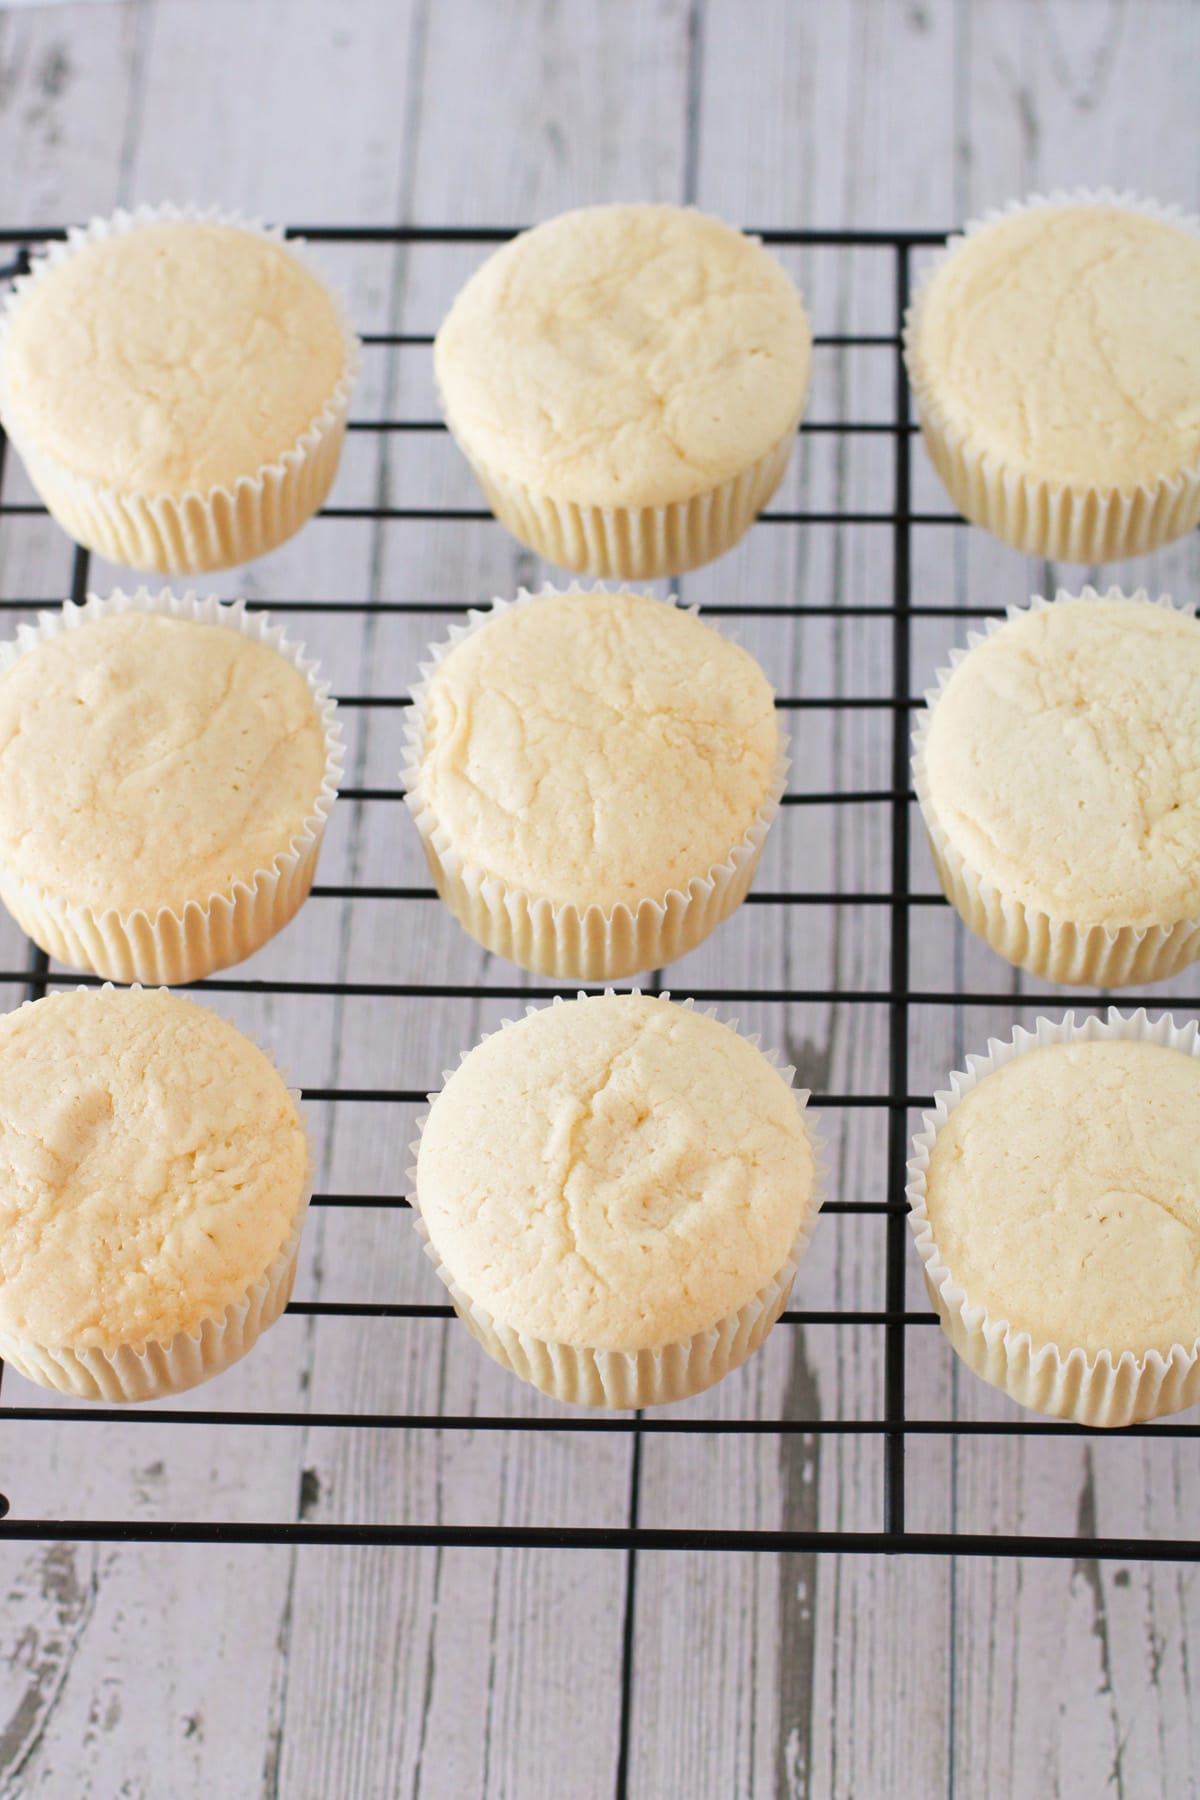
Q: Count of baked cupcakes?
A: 9